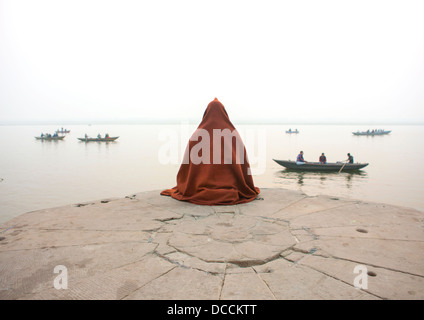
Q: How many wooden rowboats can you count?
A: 6